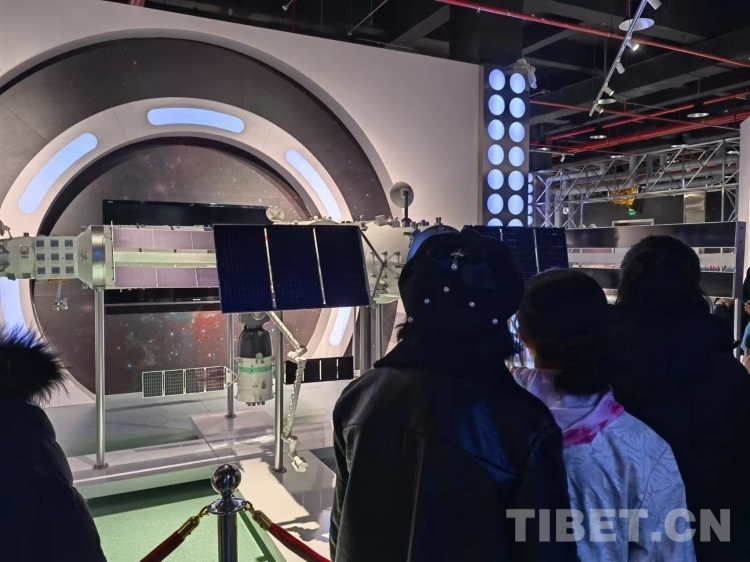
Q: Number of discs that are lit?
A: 14